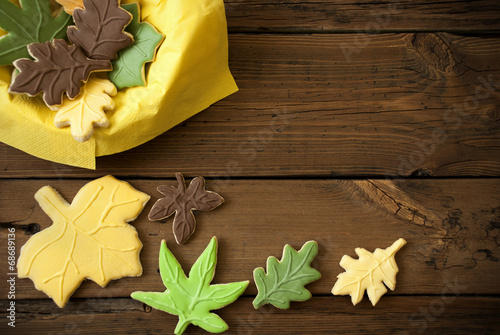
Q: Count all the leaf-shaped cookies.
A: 11